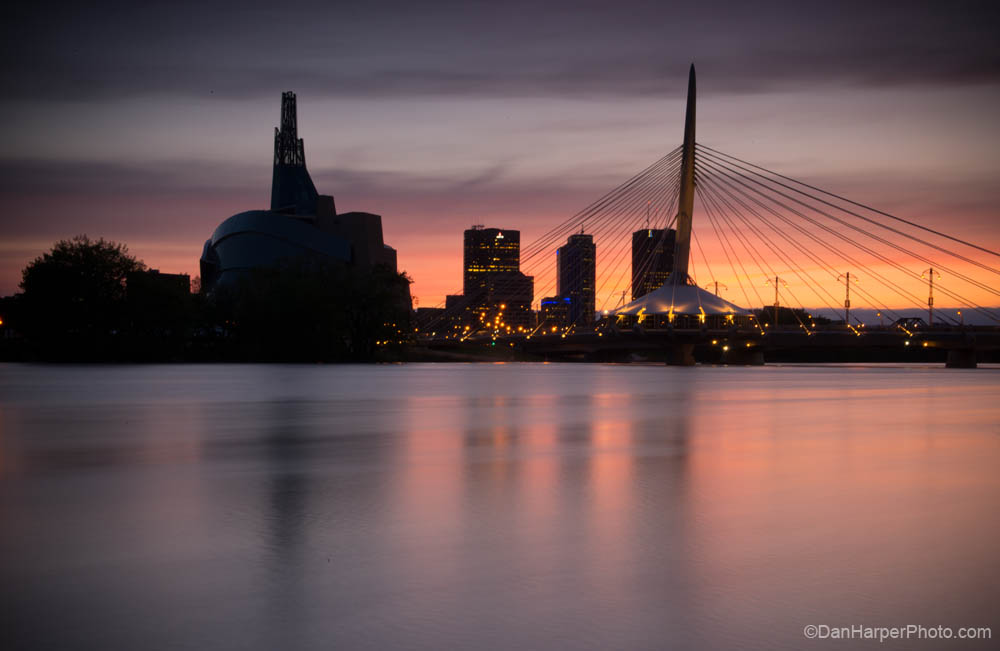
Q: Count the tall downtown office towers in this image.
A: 3